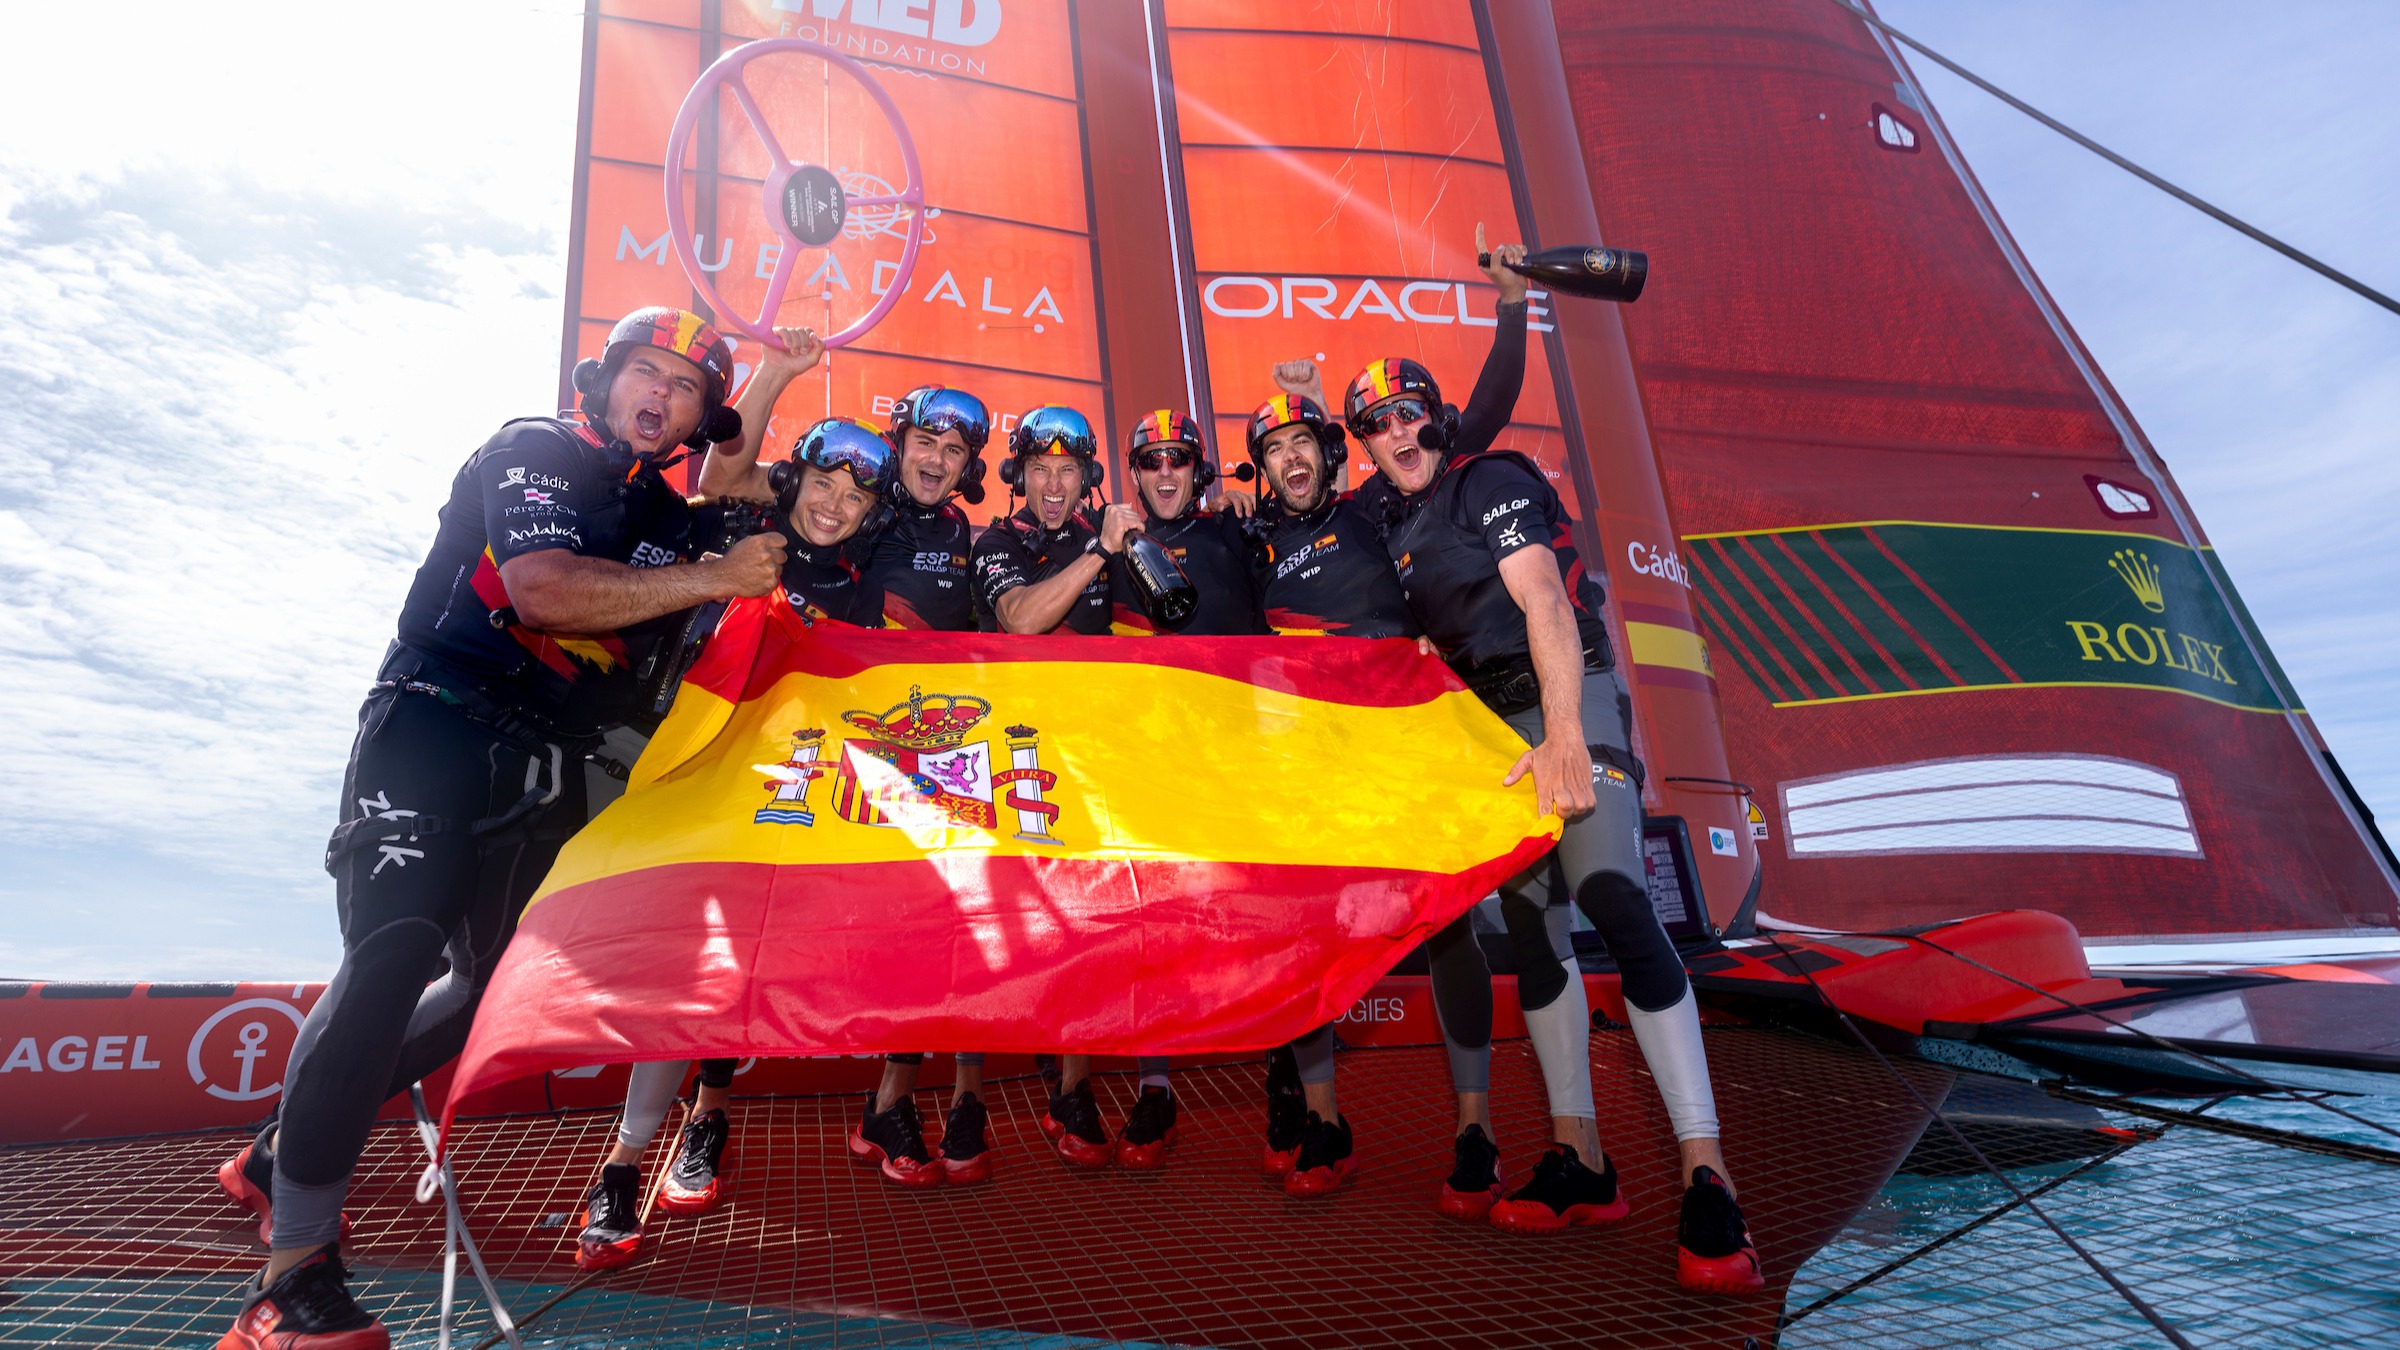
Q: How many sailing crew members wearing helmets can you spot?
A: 7